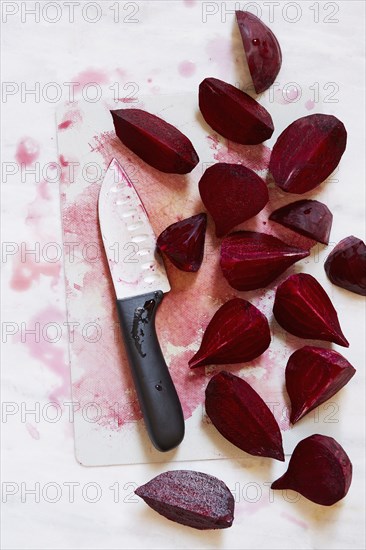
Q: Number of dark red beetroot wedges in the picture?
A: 15